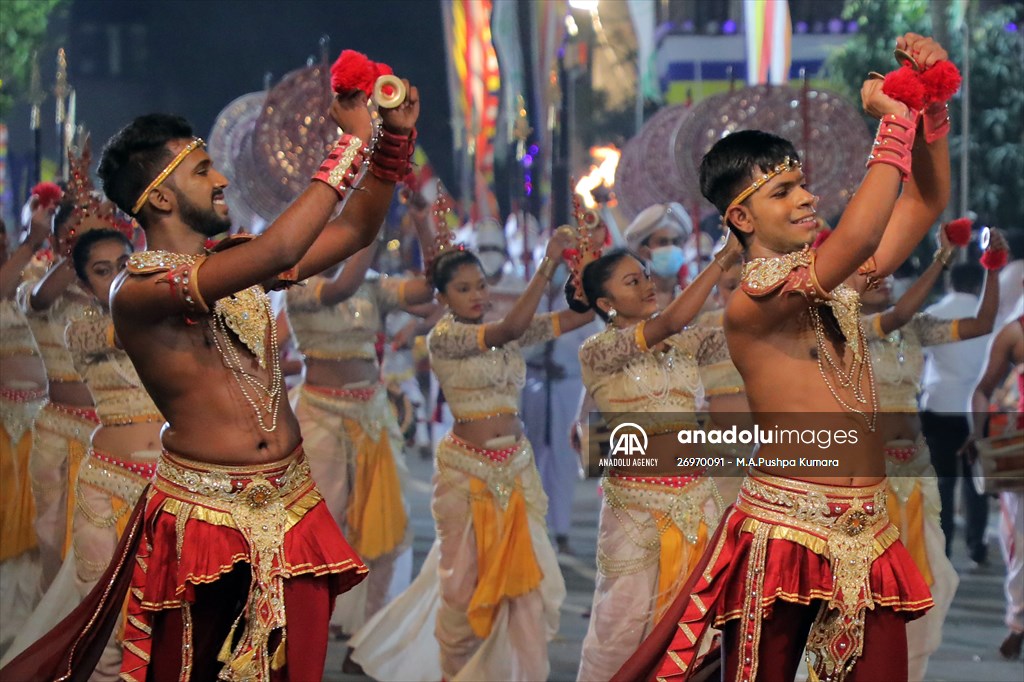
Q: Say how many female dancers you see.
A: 8